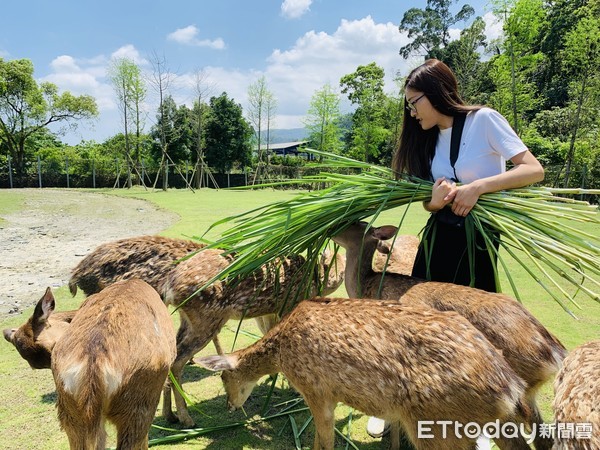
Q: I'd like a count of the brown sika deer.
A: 7